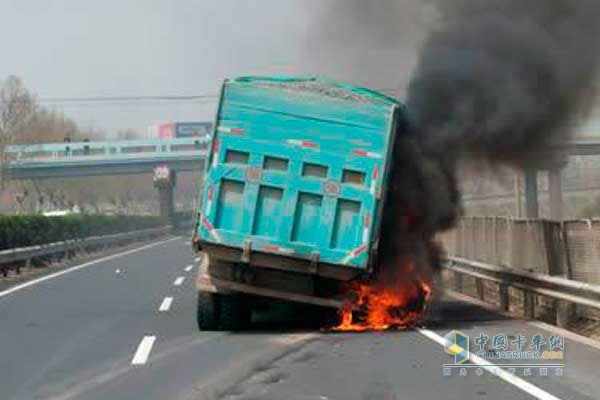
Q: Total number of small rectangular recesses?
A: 4